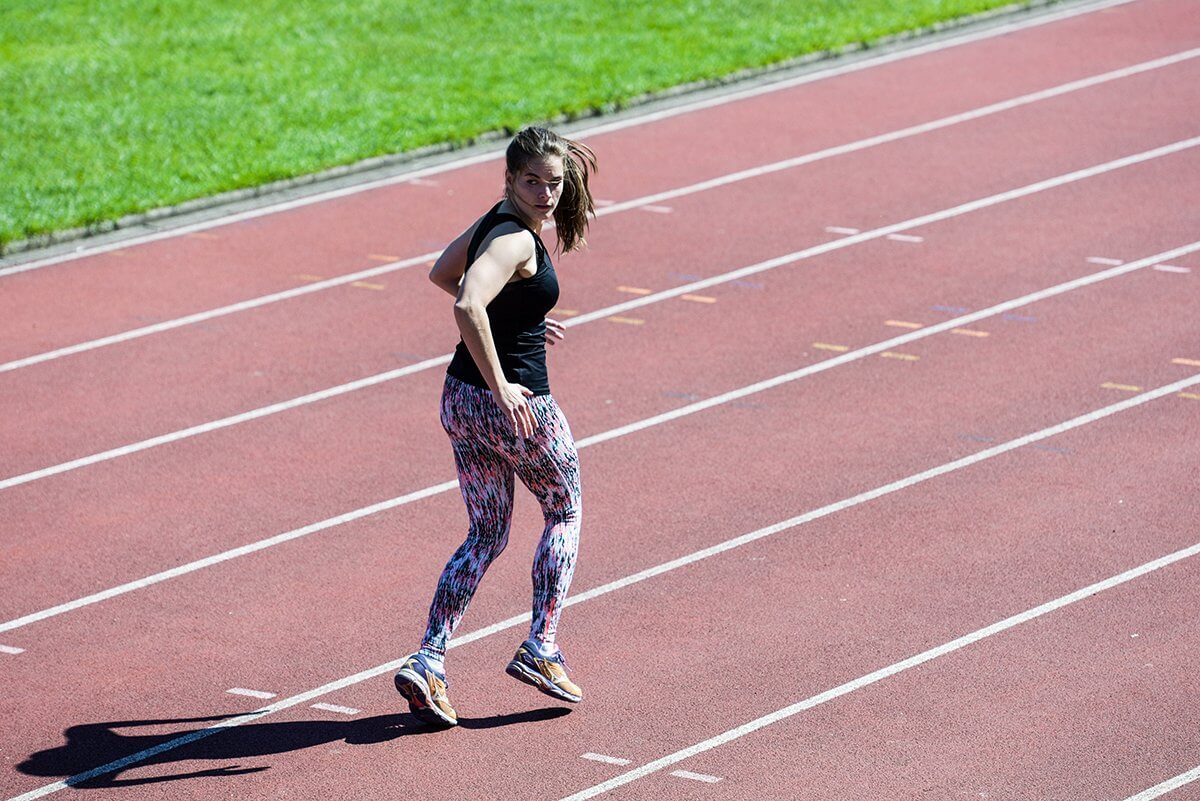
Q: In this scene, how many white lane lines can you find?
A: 7